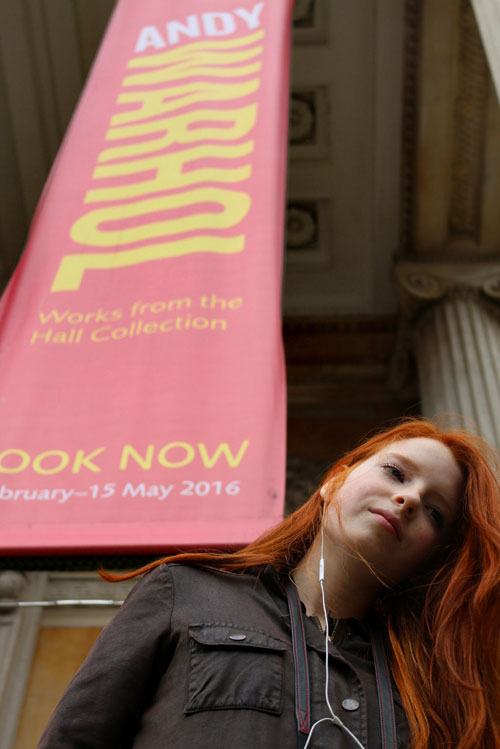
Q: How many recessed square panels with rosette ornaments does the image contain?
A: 3